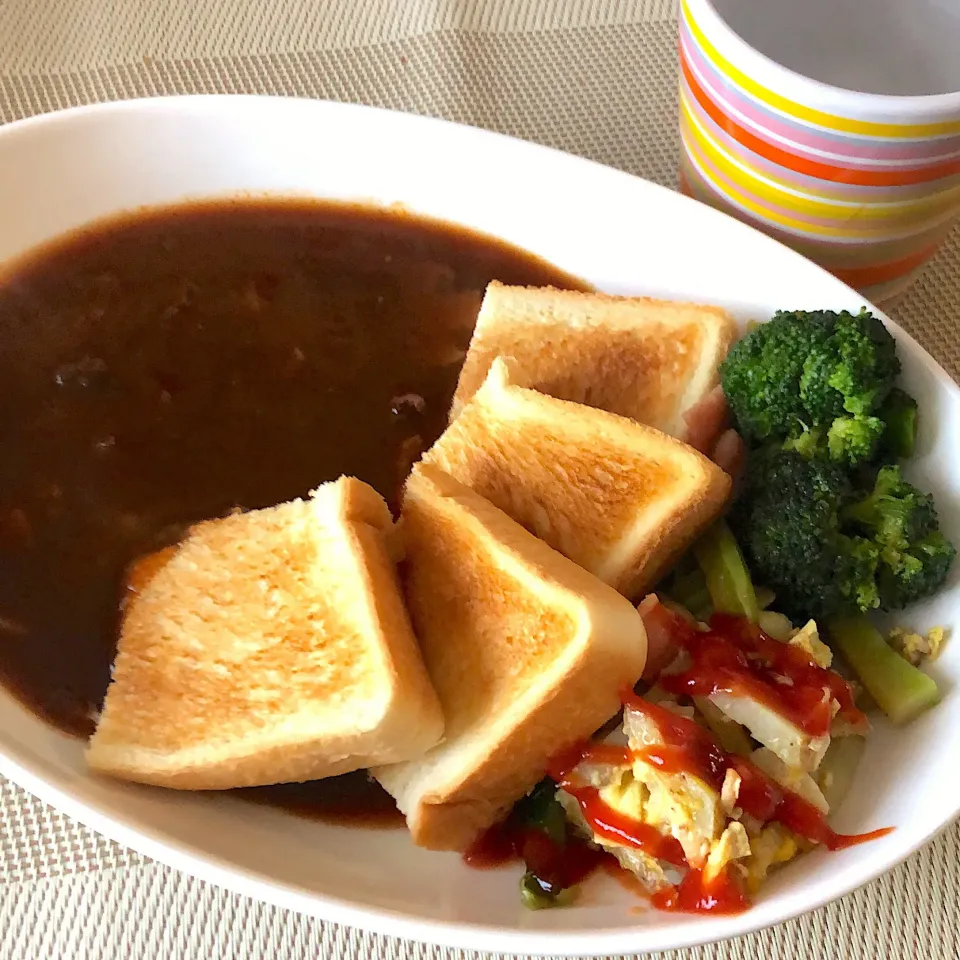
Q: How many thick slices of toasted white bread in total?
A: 4